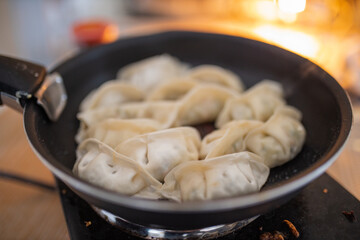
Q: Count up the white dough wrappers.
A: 13